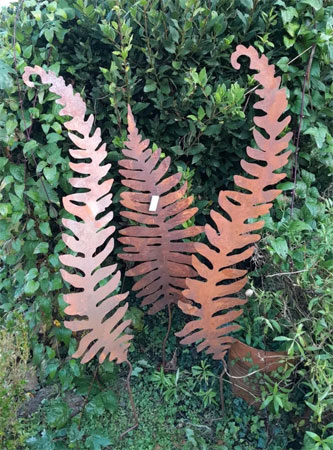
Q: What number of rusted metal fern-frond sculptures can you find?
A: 3